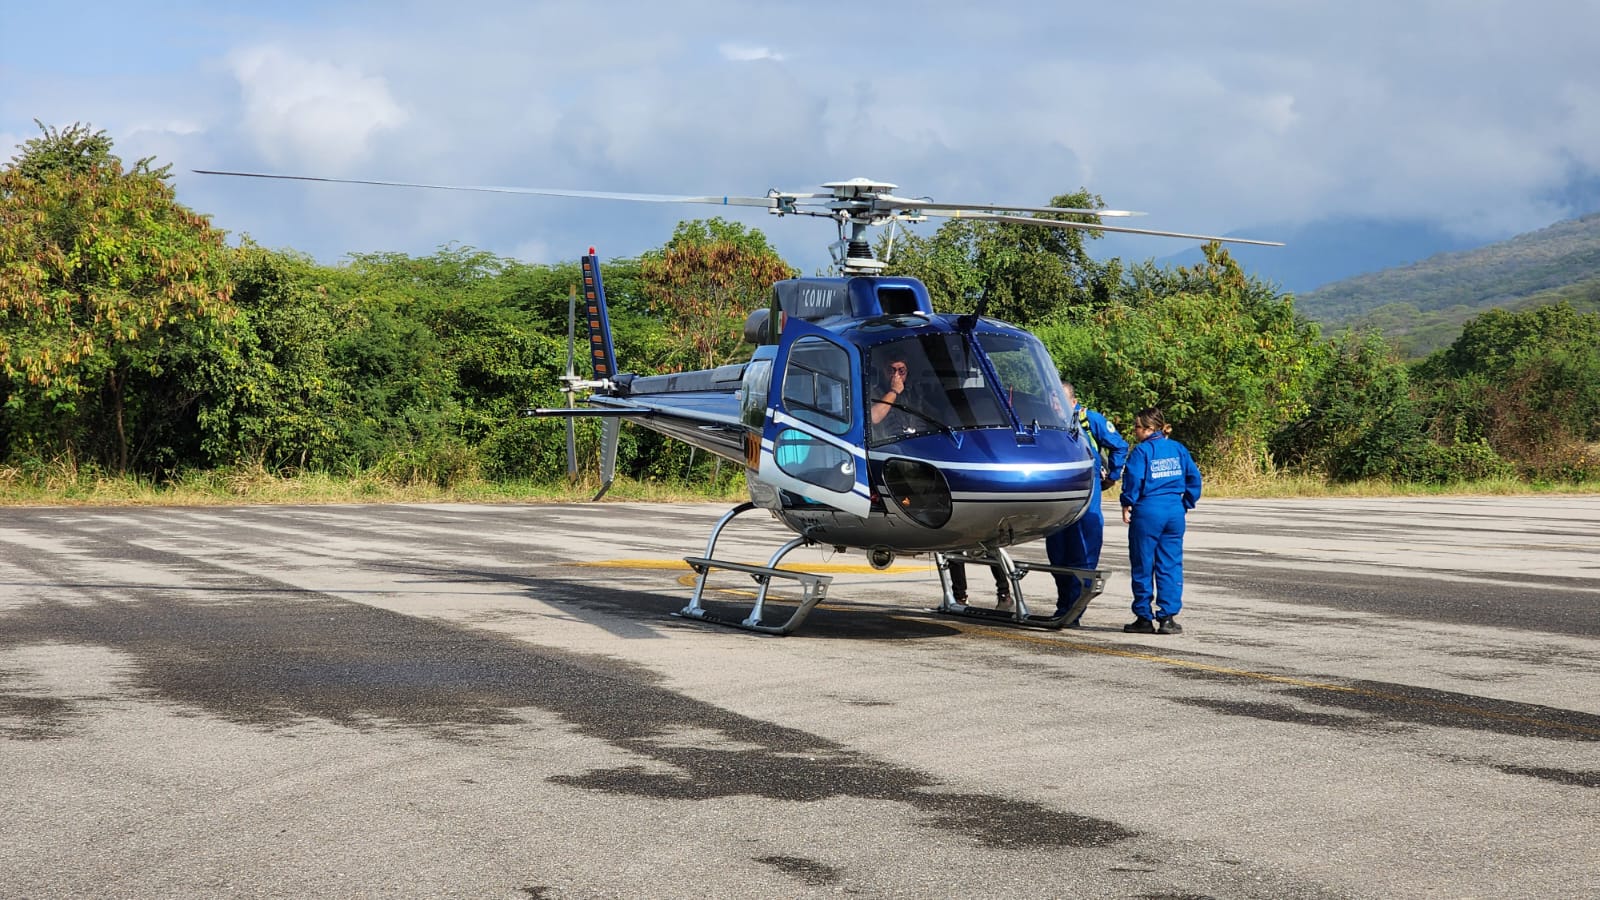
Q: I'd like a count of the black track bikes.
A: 0